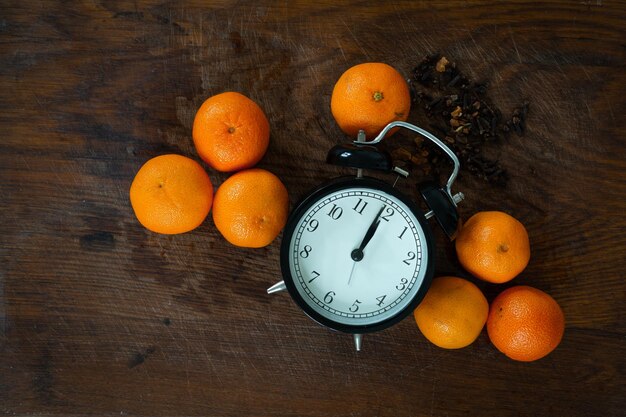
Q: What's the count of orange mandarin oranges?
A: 7